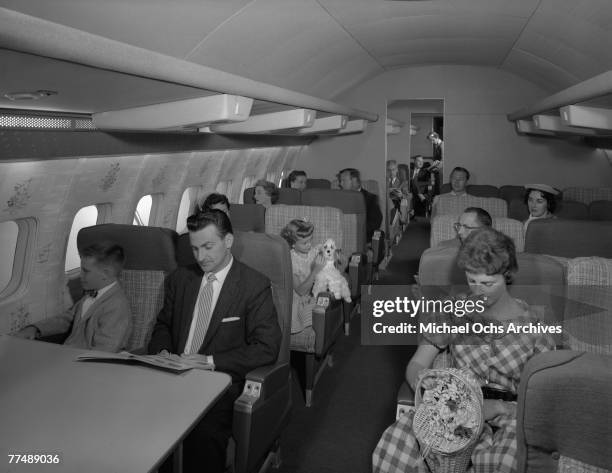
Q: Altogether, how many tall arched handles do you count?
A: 1